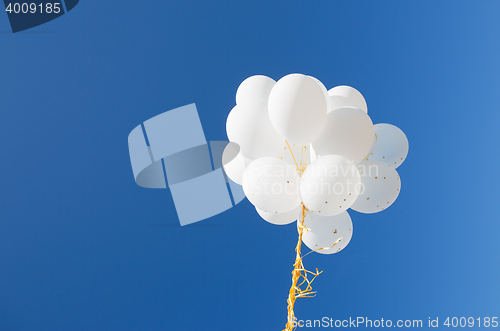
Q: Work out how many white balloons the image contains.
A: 13